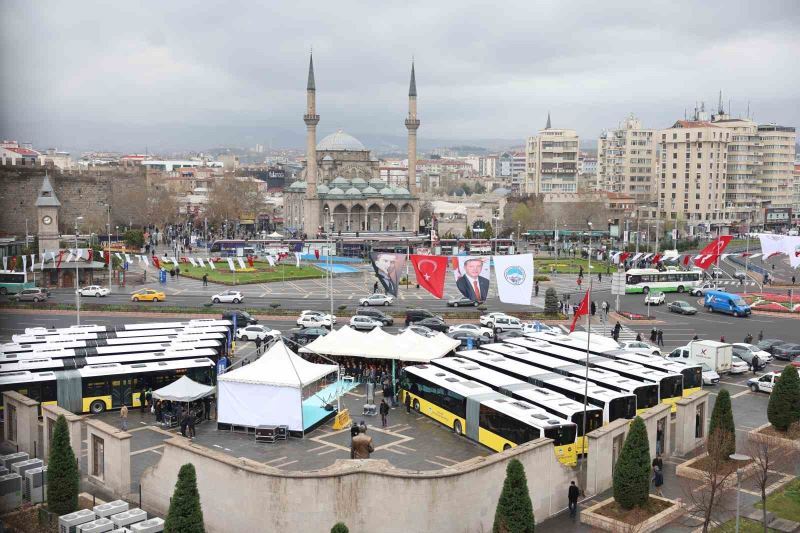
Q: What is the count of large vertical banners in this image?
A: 4